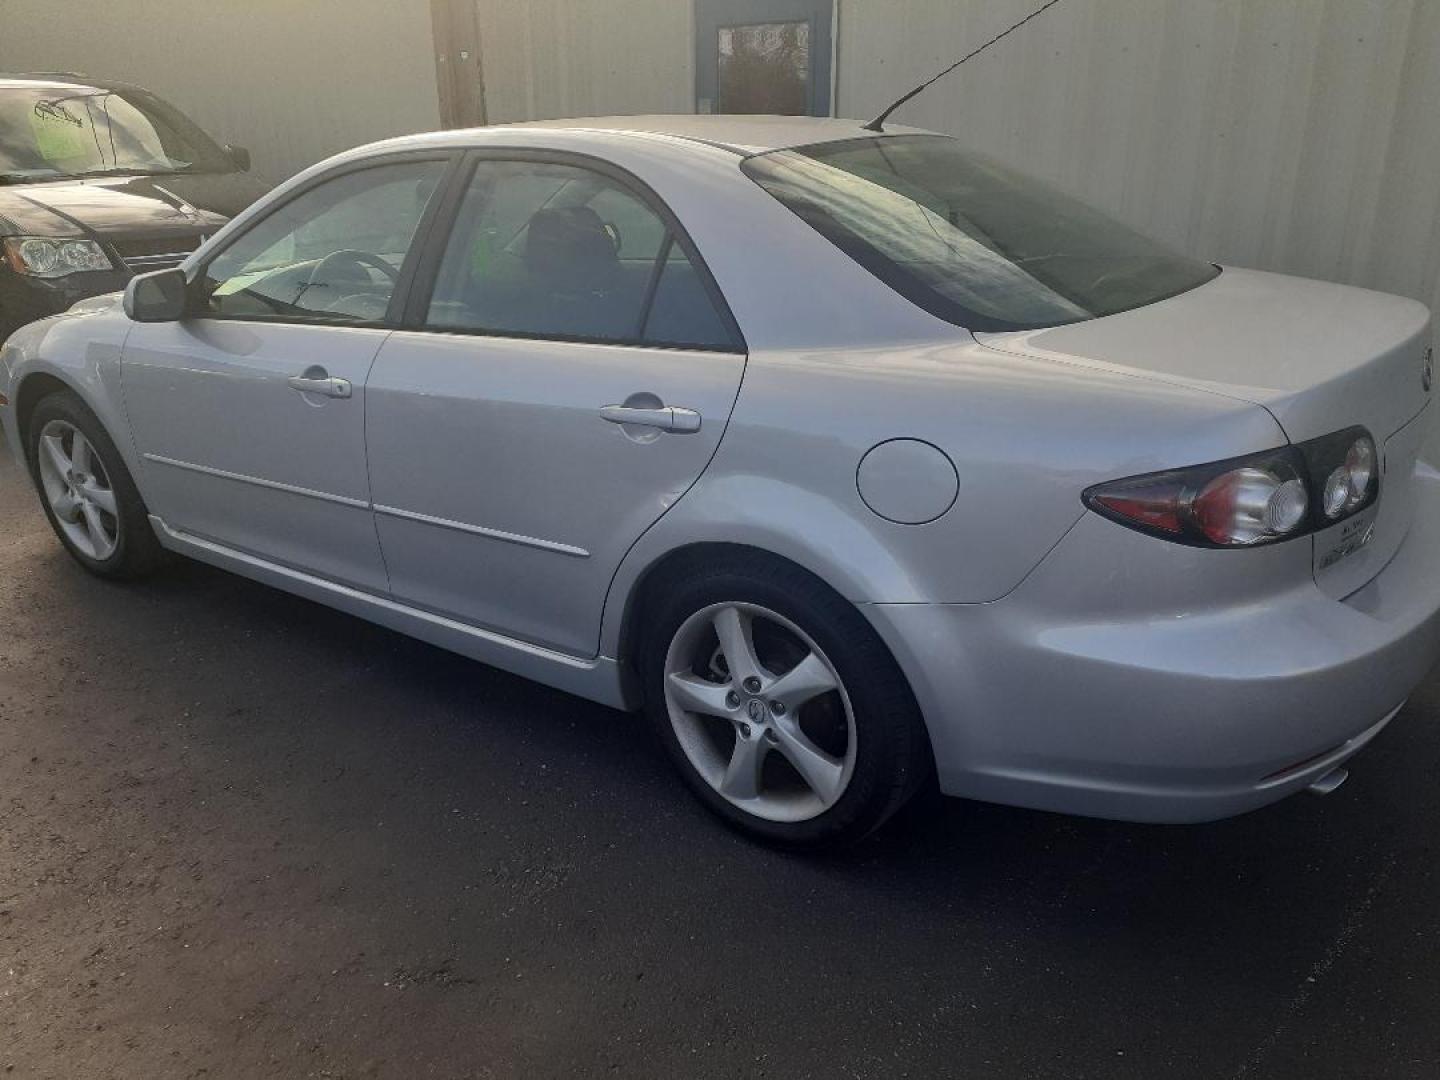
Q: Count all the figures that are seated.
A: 0